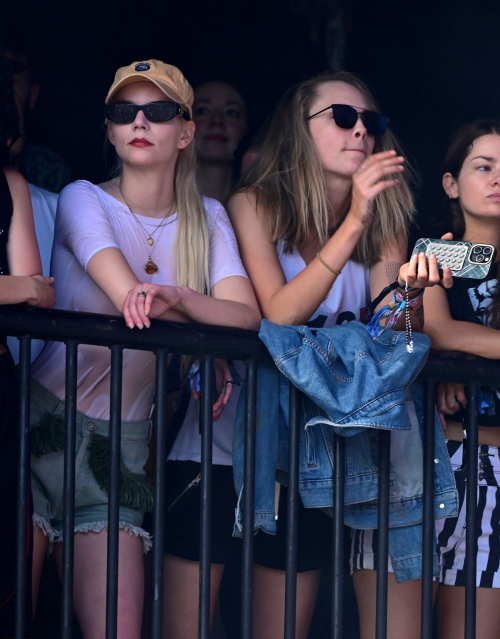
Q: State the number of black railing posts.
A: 11